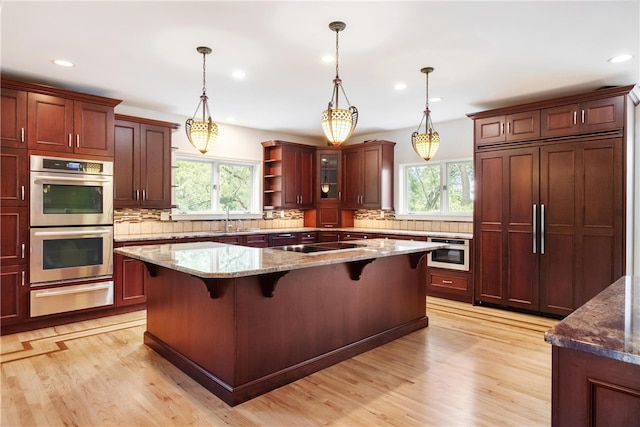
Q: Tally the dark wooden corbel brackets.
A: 5